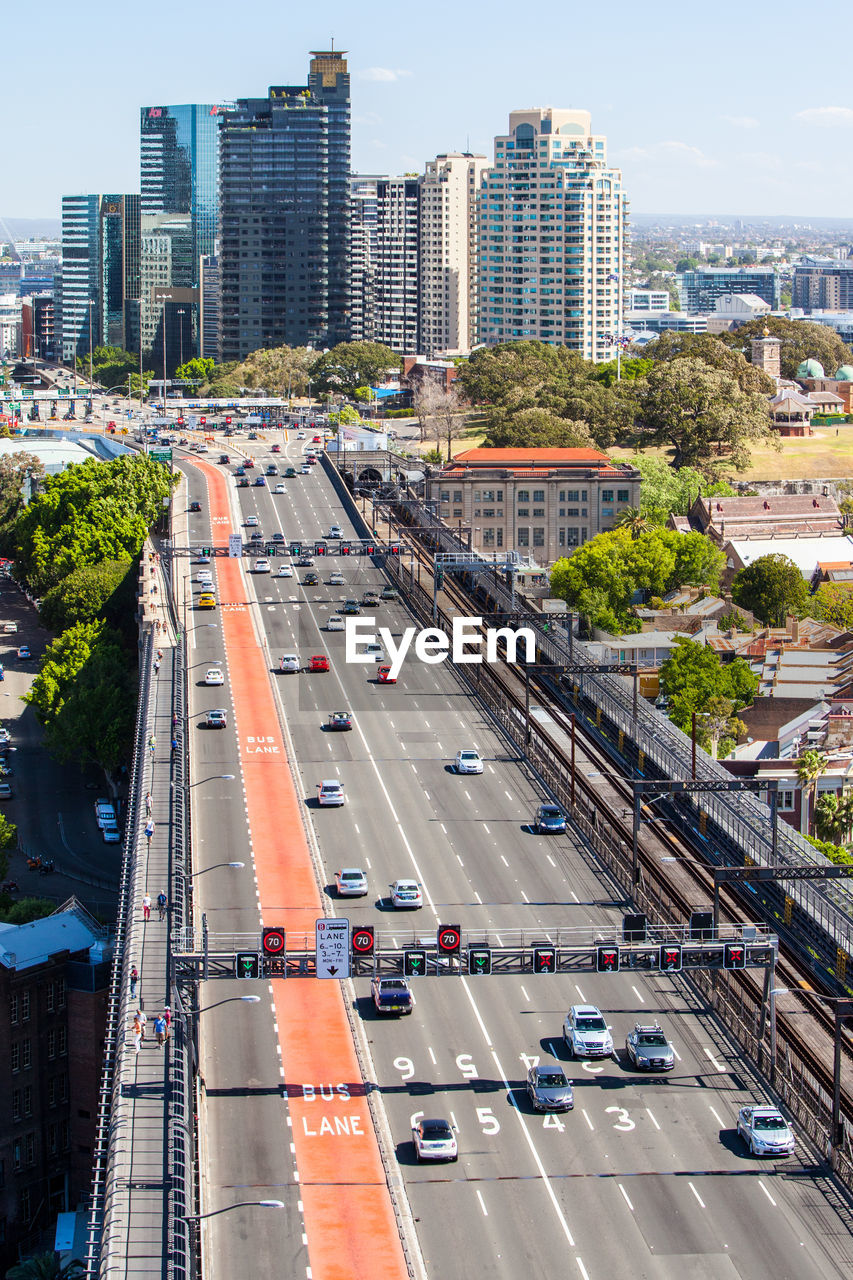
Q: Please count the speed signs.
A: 3